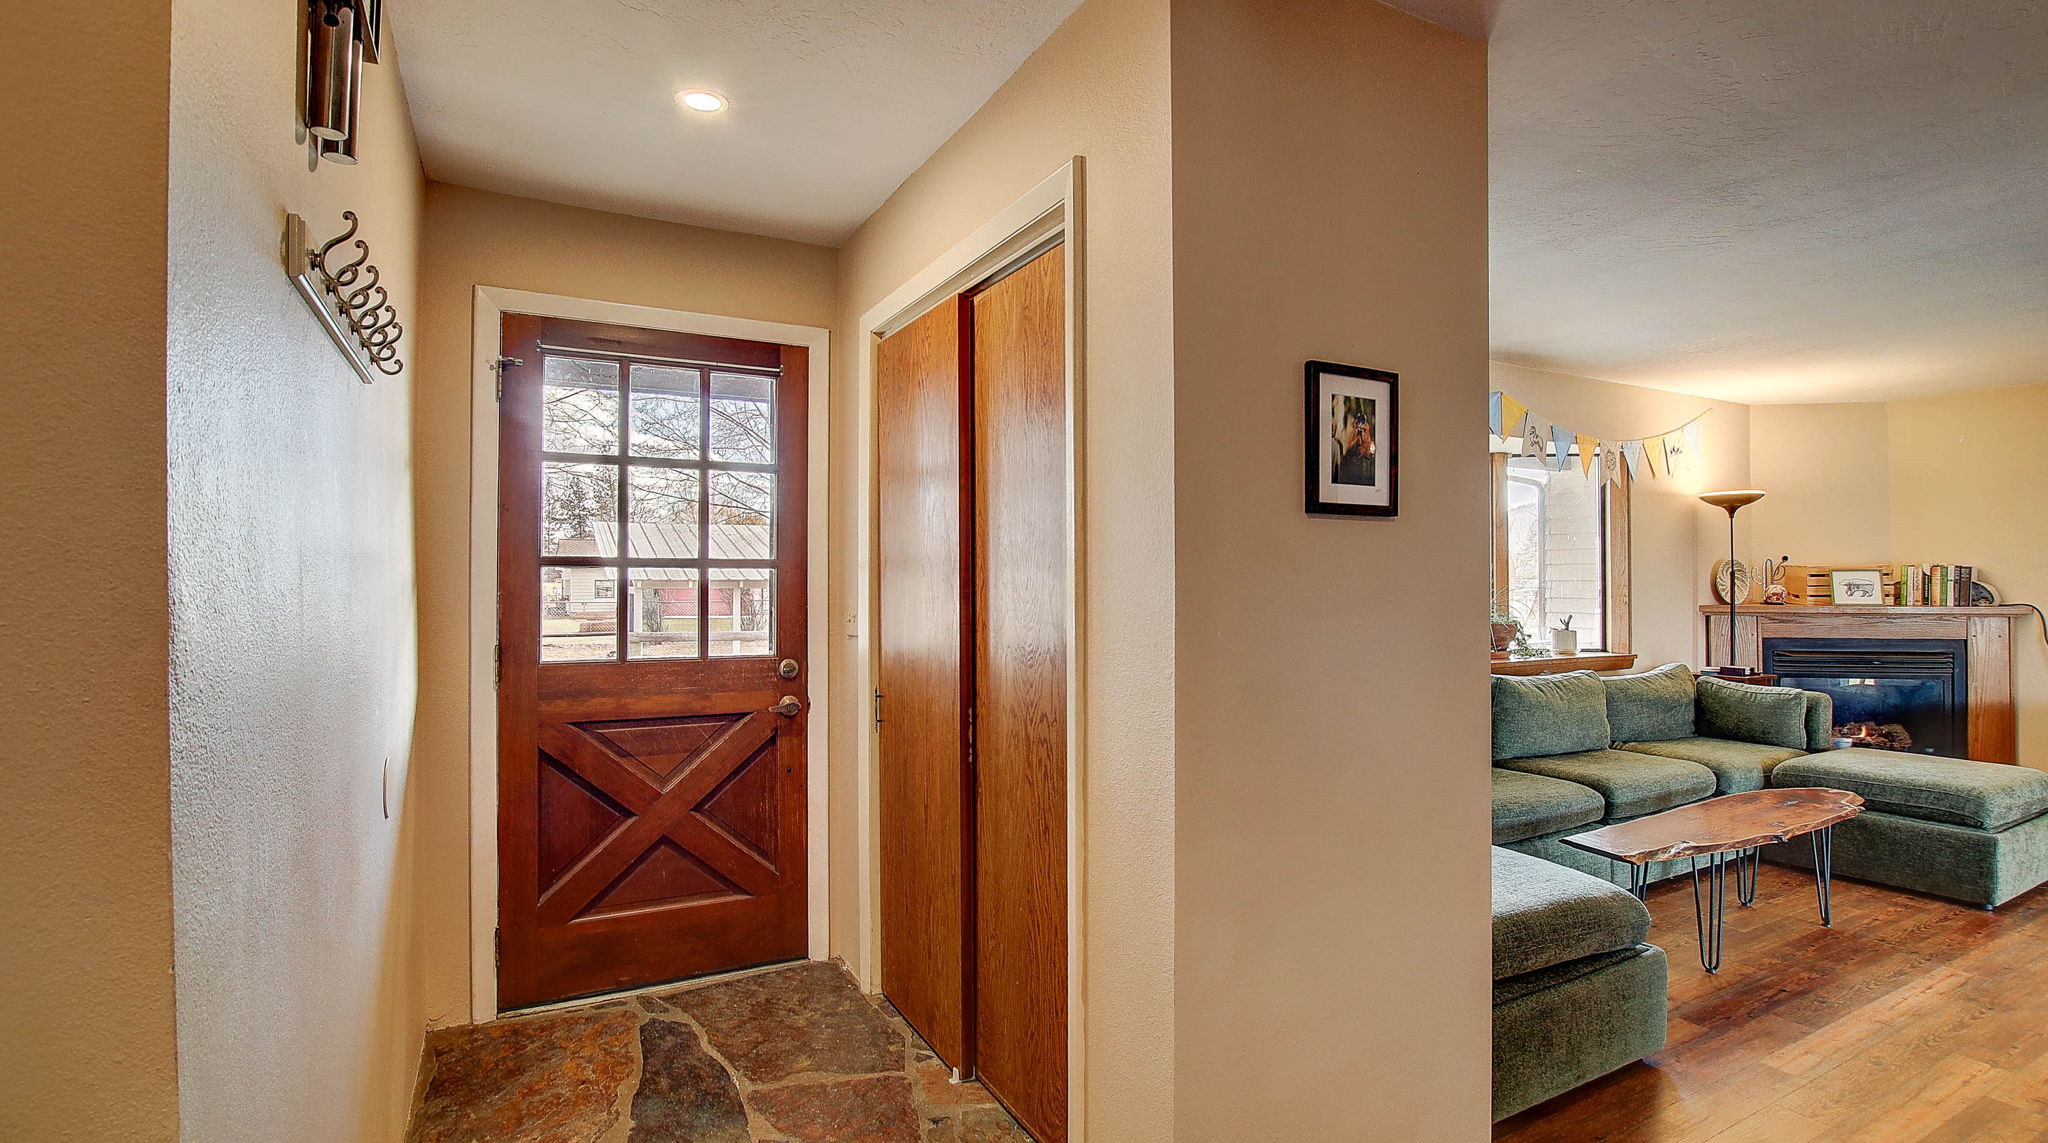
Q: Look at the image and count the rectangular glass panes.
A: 9